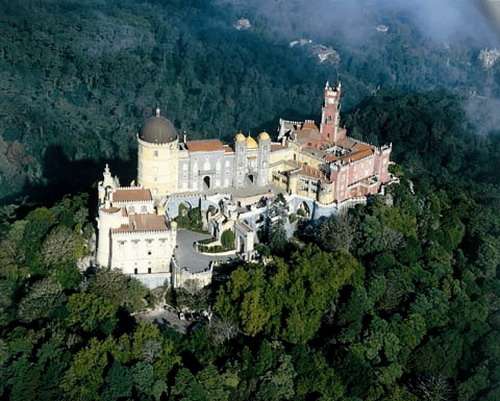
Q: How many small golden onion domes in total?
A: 3